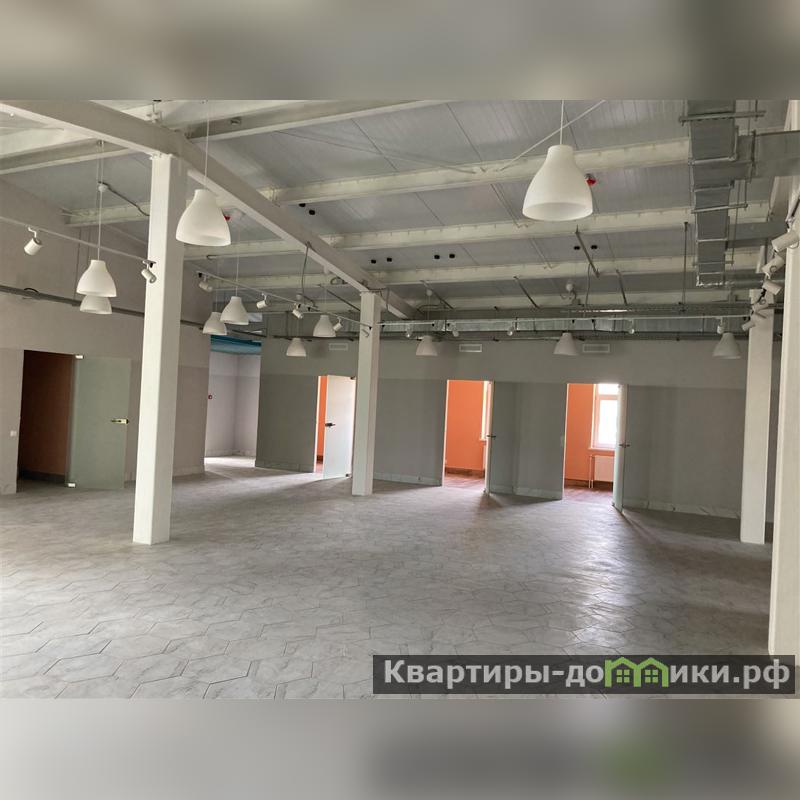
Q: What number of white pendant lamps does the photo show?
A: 11